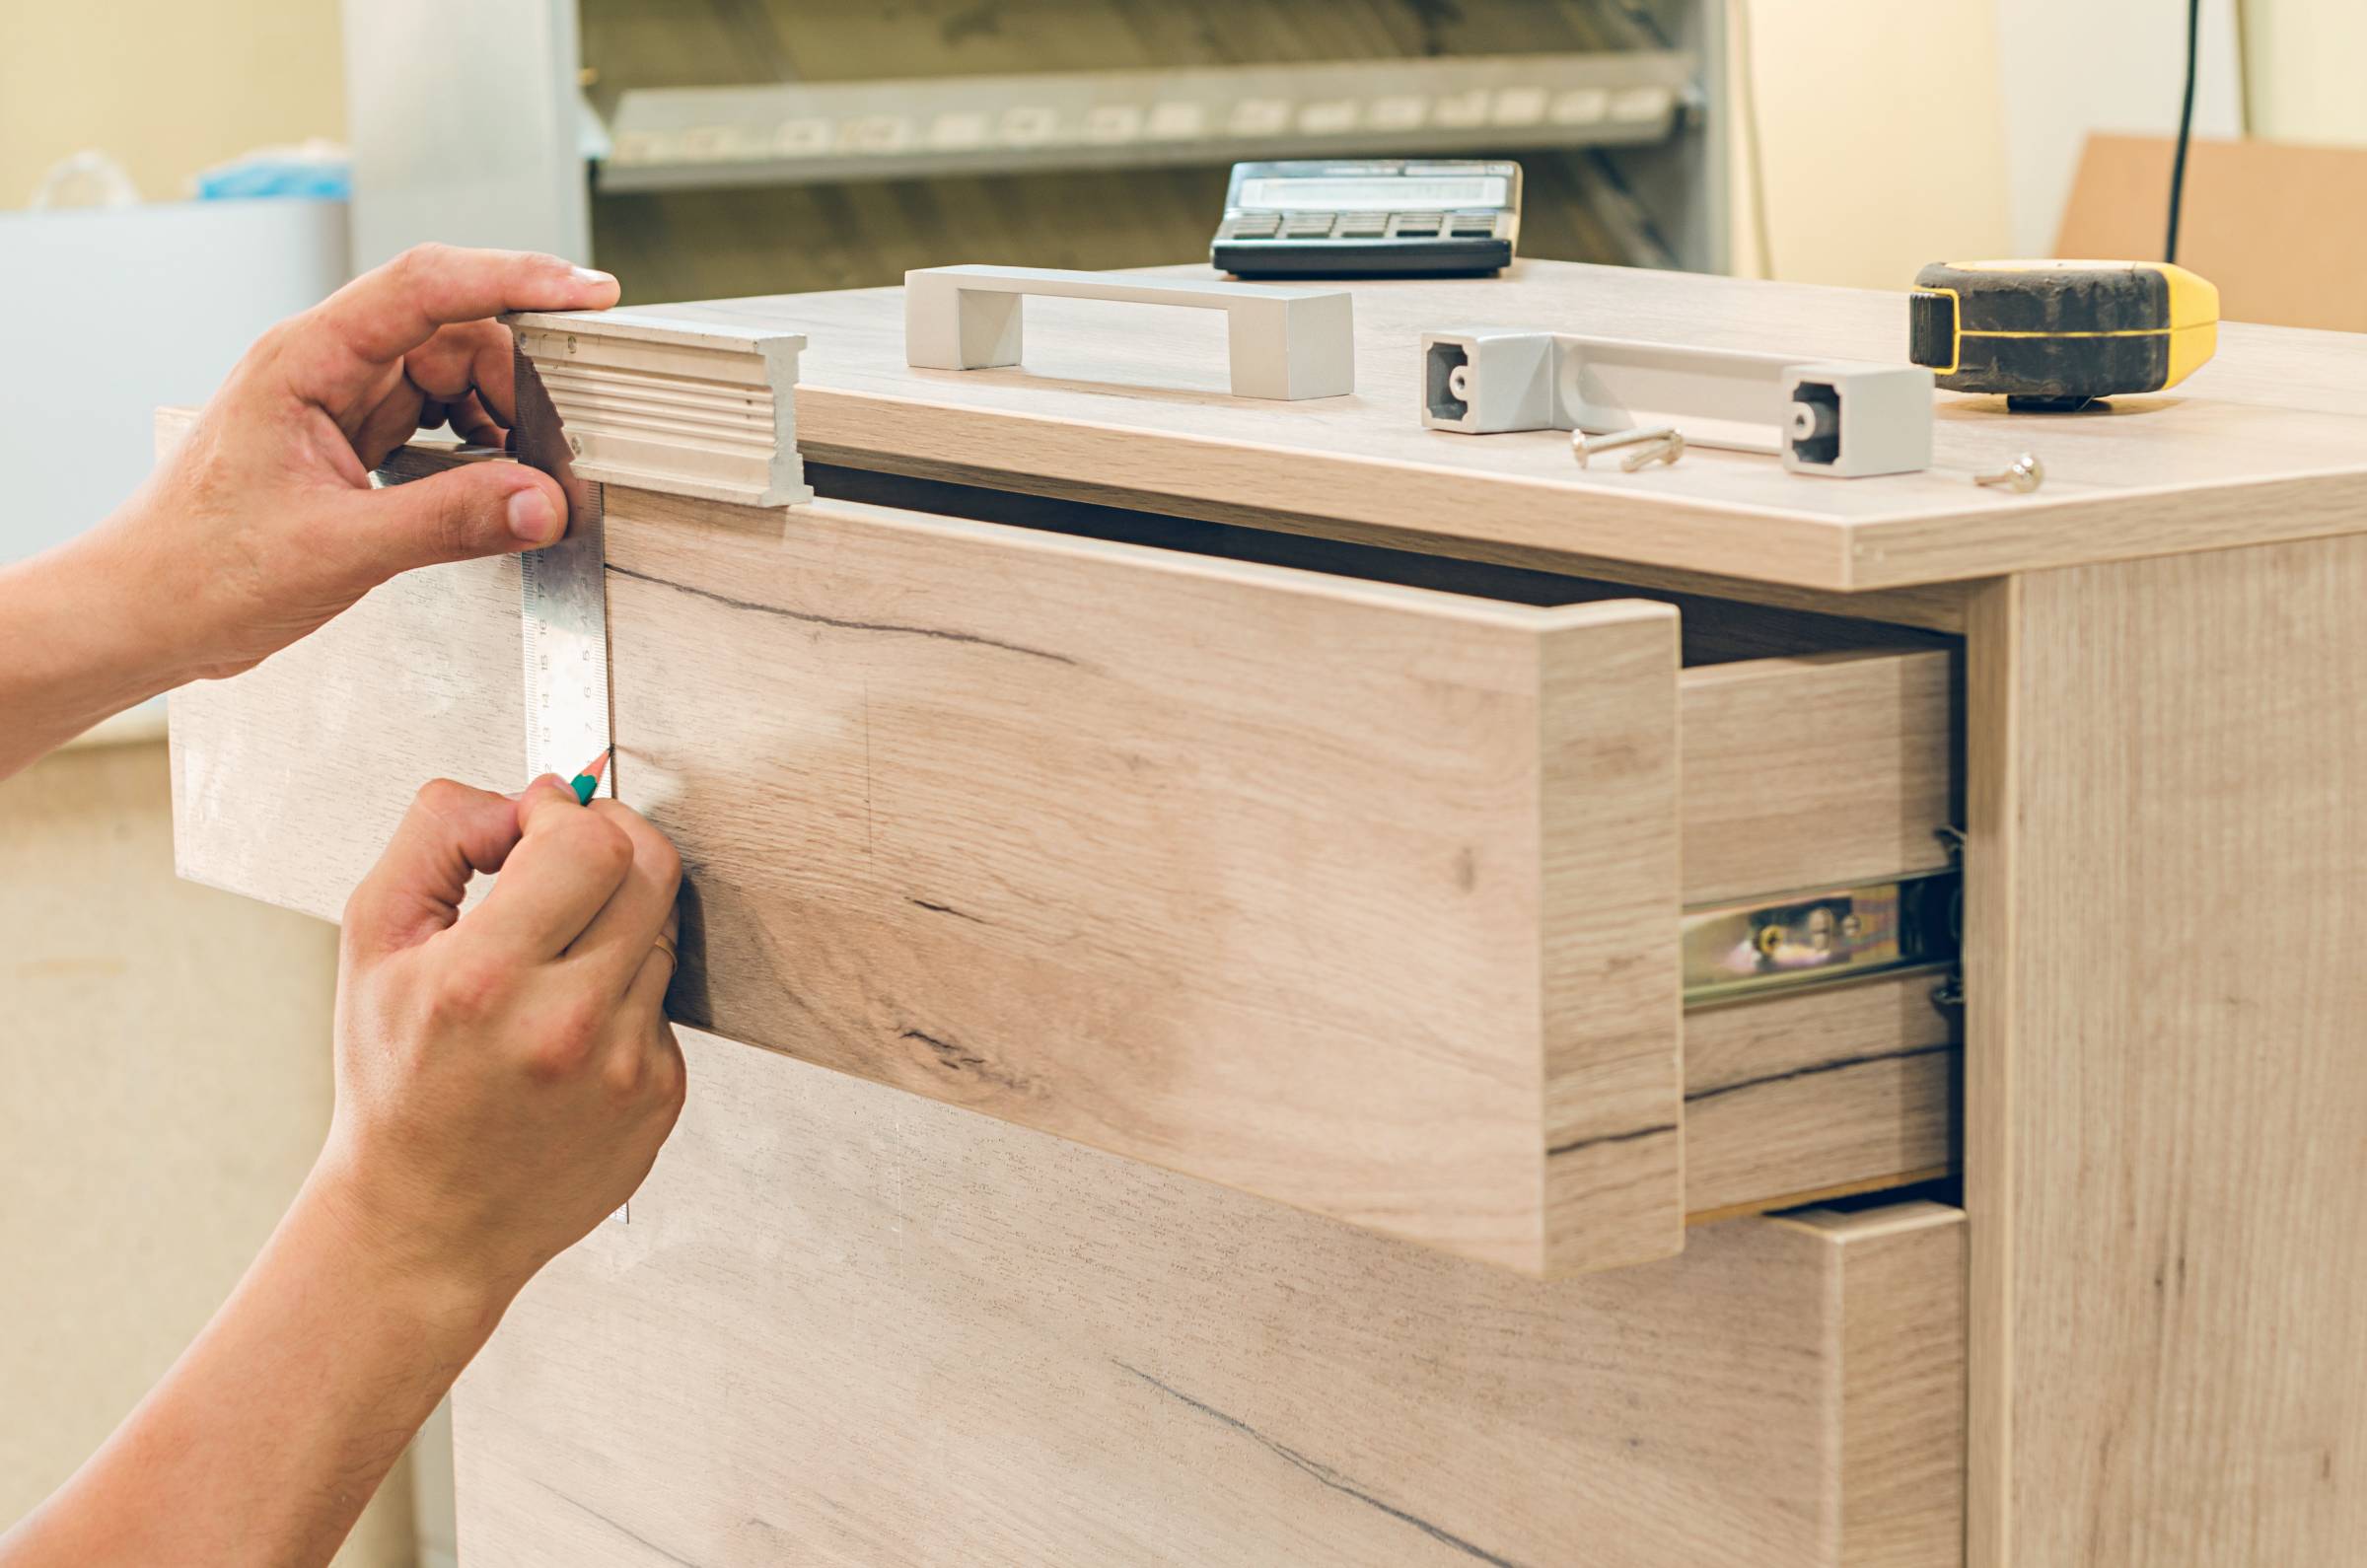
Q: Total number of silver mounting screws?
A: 3